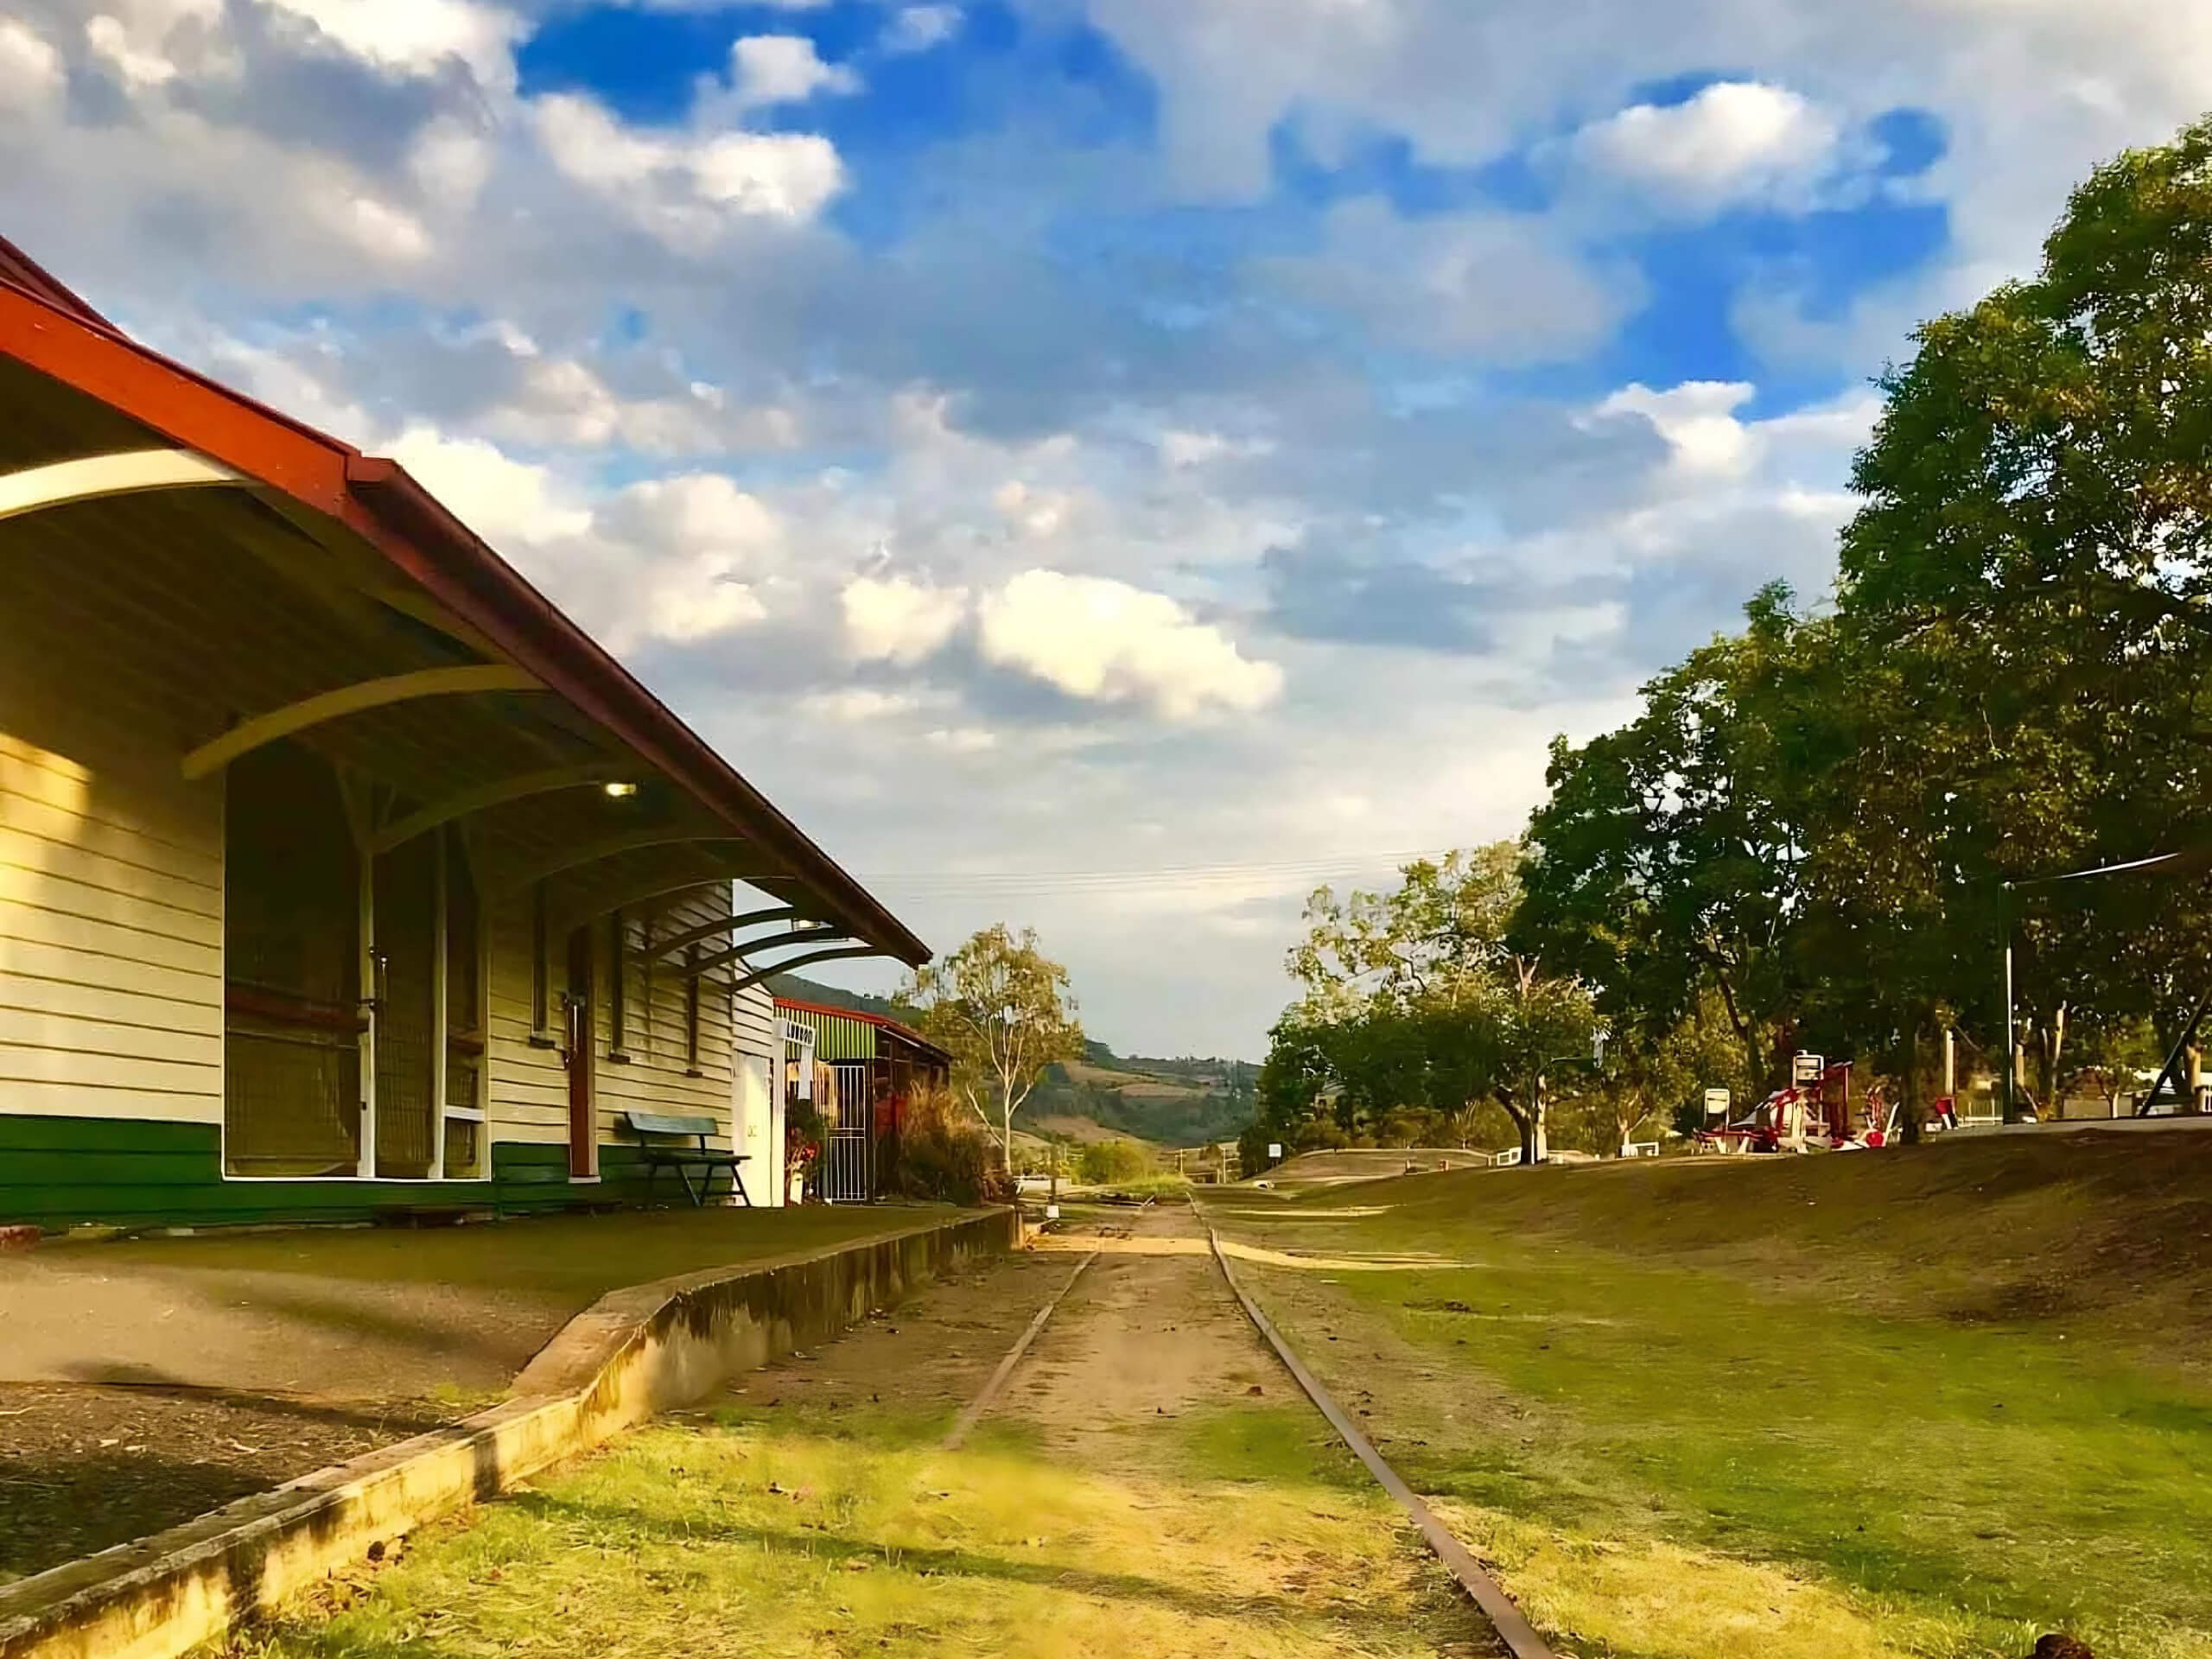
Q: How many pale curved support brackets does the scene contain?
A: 8